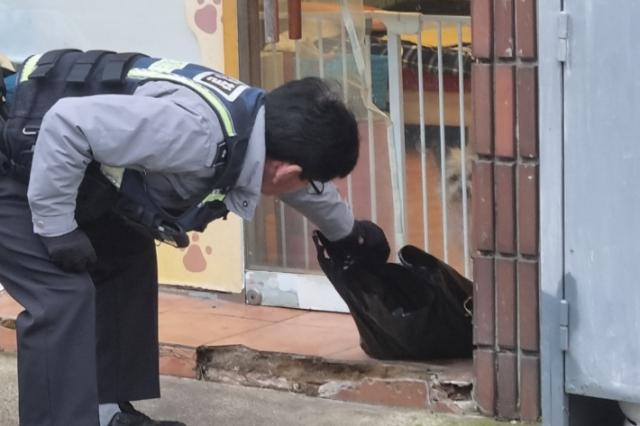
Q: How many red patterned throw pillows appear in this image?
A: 0